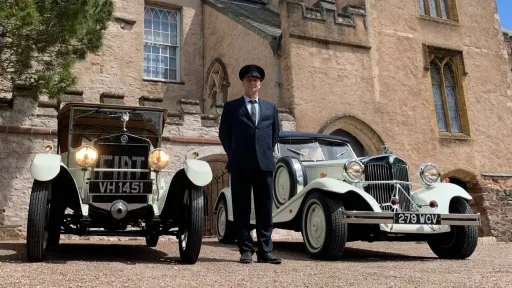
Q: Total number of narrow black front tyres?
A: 2